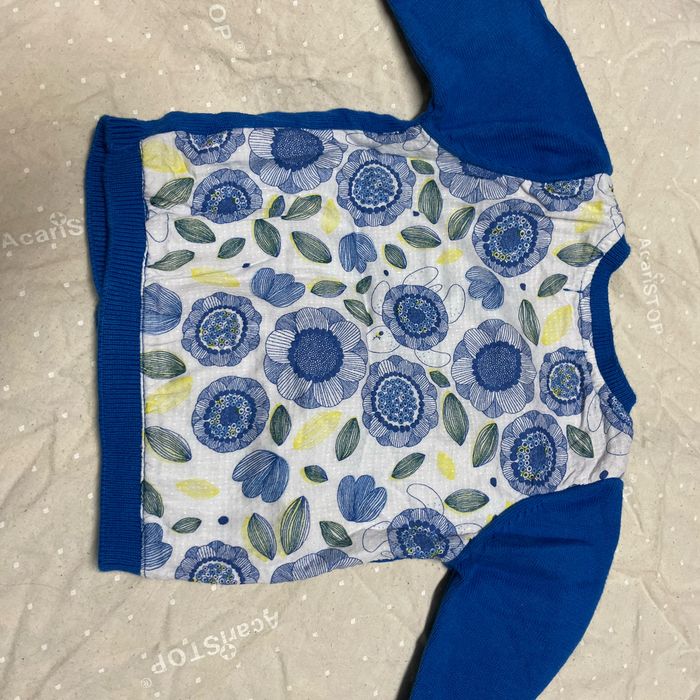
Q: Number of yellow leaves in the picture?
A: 10